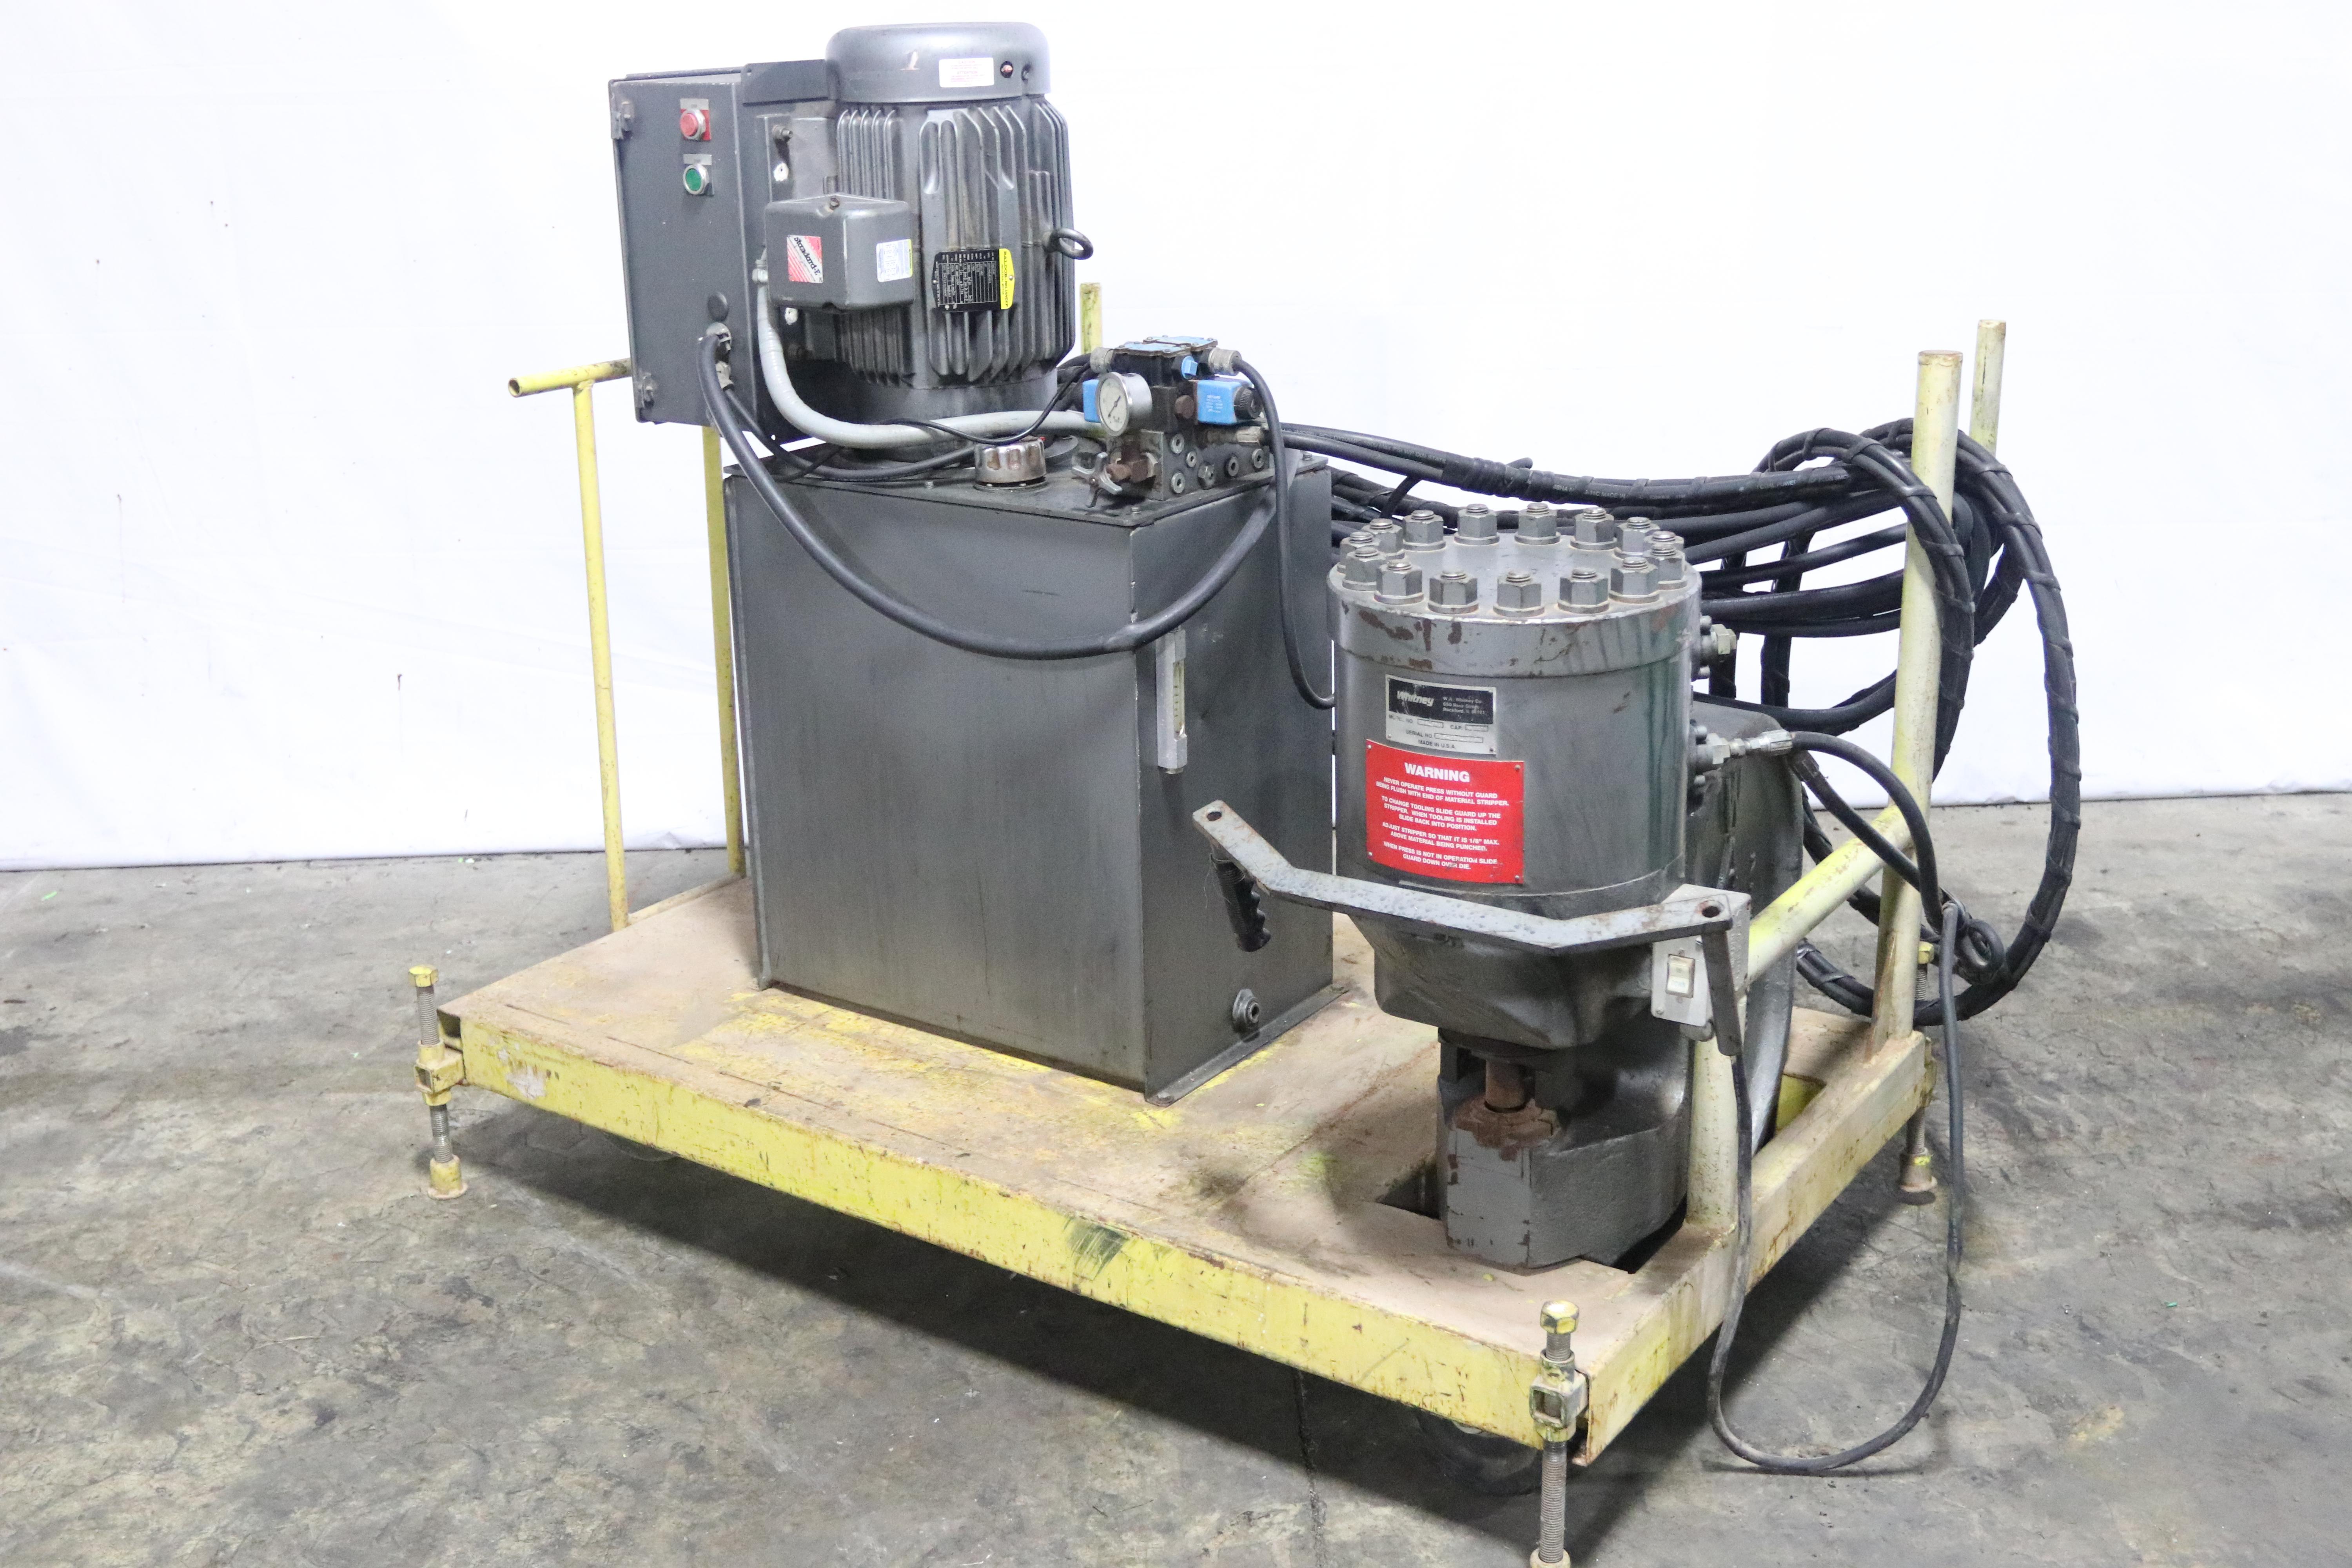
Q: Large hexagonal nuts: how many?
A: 15